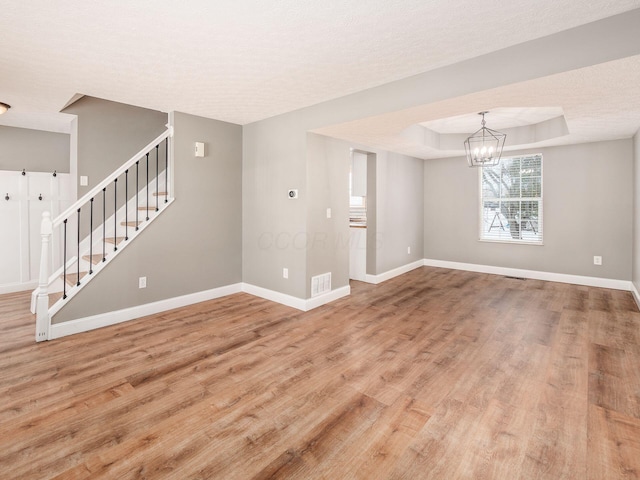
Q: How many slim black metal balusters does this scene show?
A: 10